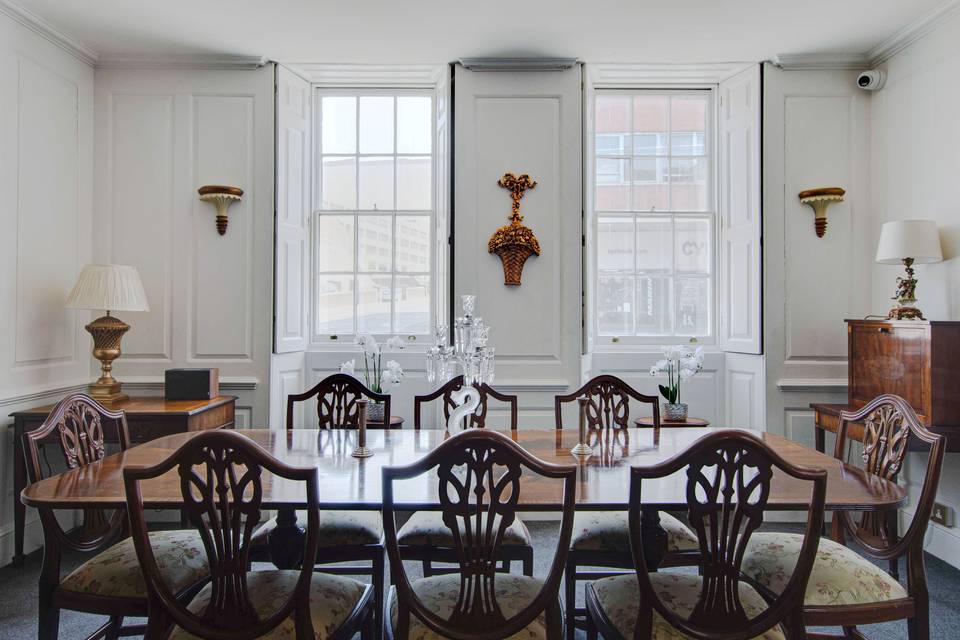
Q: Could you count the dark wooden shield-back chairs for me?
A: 8